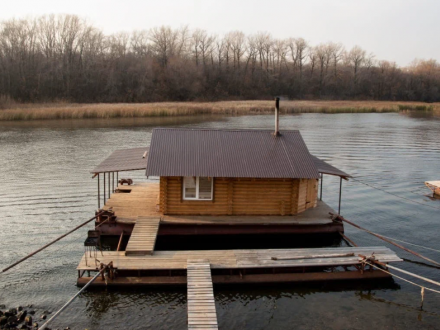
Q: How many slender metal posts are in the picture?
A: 7